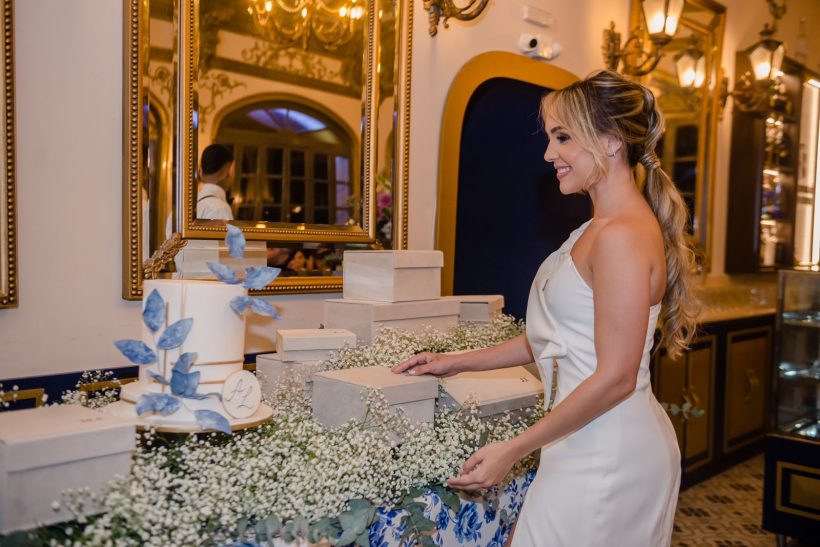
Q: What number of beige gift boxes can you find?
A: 8